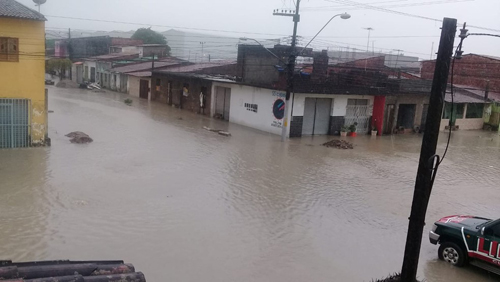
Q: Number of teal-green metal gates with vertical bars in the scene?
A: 1